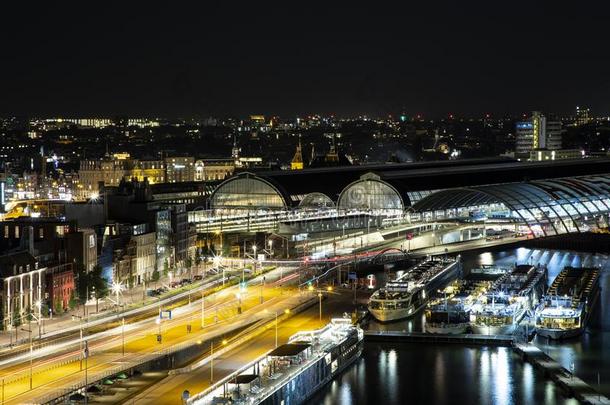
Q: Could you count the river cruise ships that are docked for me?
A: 5